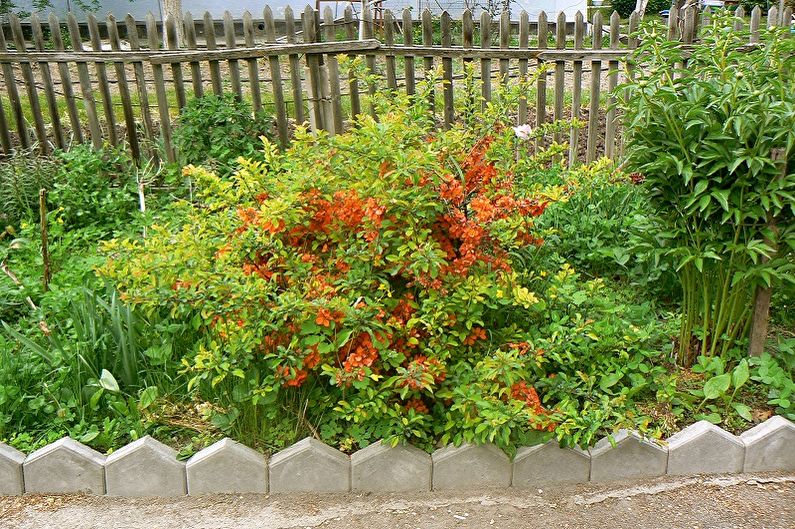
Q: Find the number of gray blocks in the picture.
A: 11